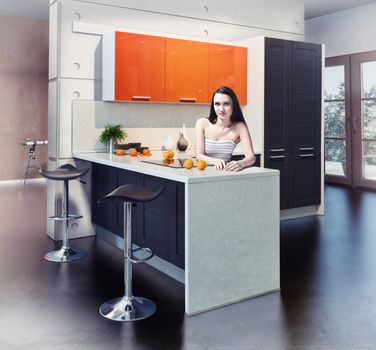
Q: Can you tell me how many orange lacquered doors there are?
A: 3